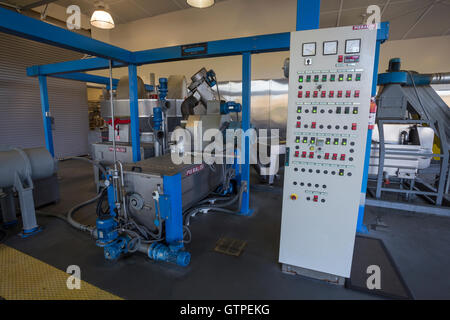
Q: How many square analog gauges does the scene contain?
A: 3